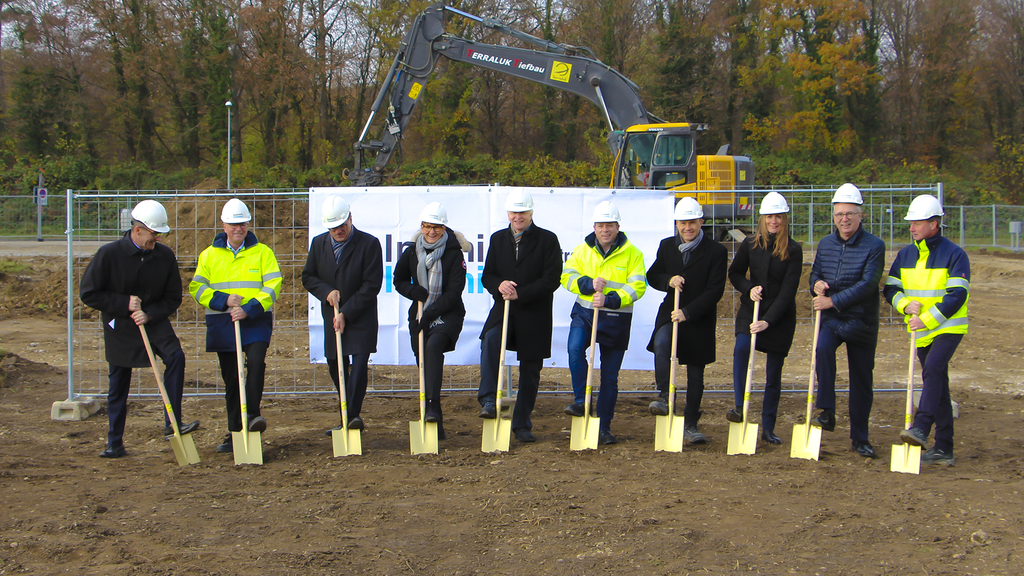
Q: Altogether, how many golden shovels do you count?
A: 10